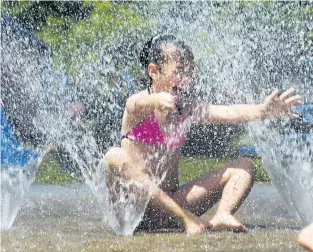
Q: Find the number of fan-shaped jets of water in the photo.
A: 3